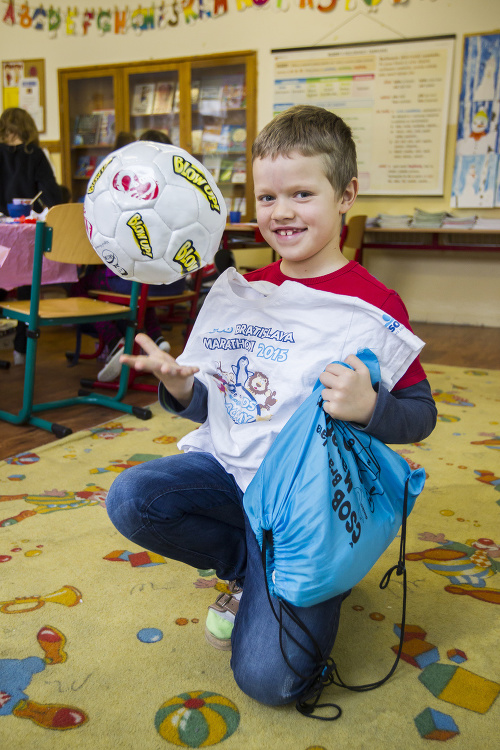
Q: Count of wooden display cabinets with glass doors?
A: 1